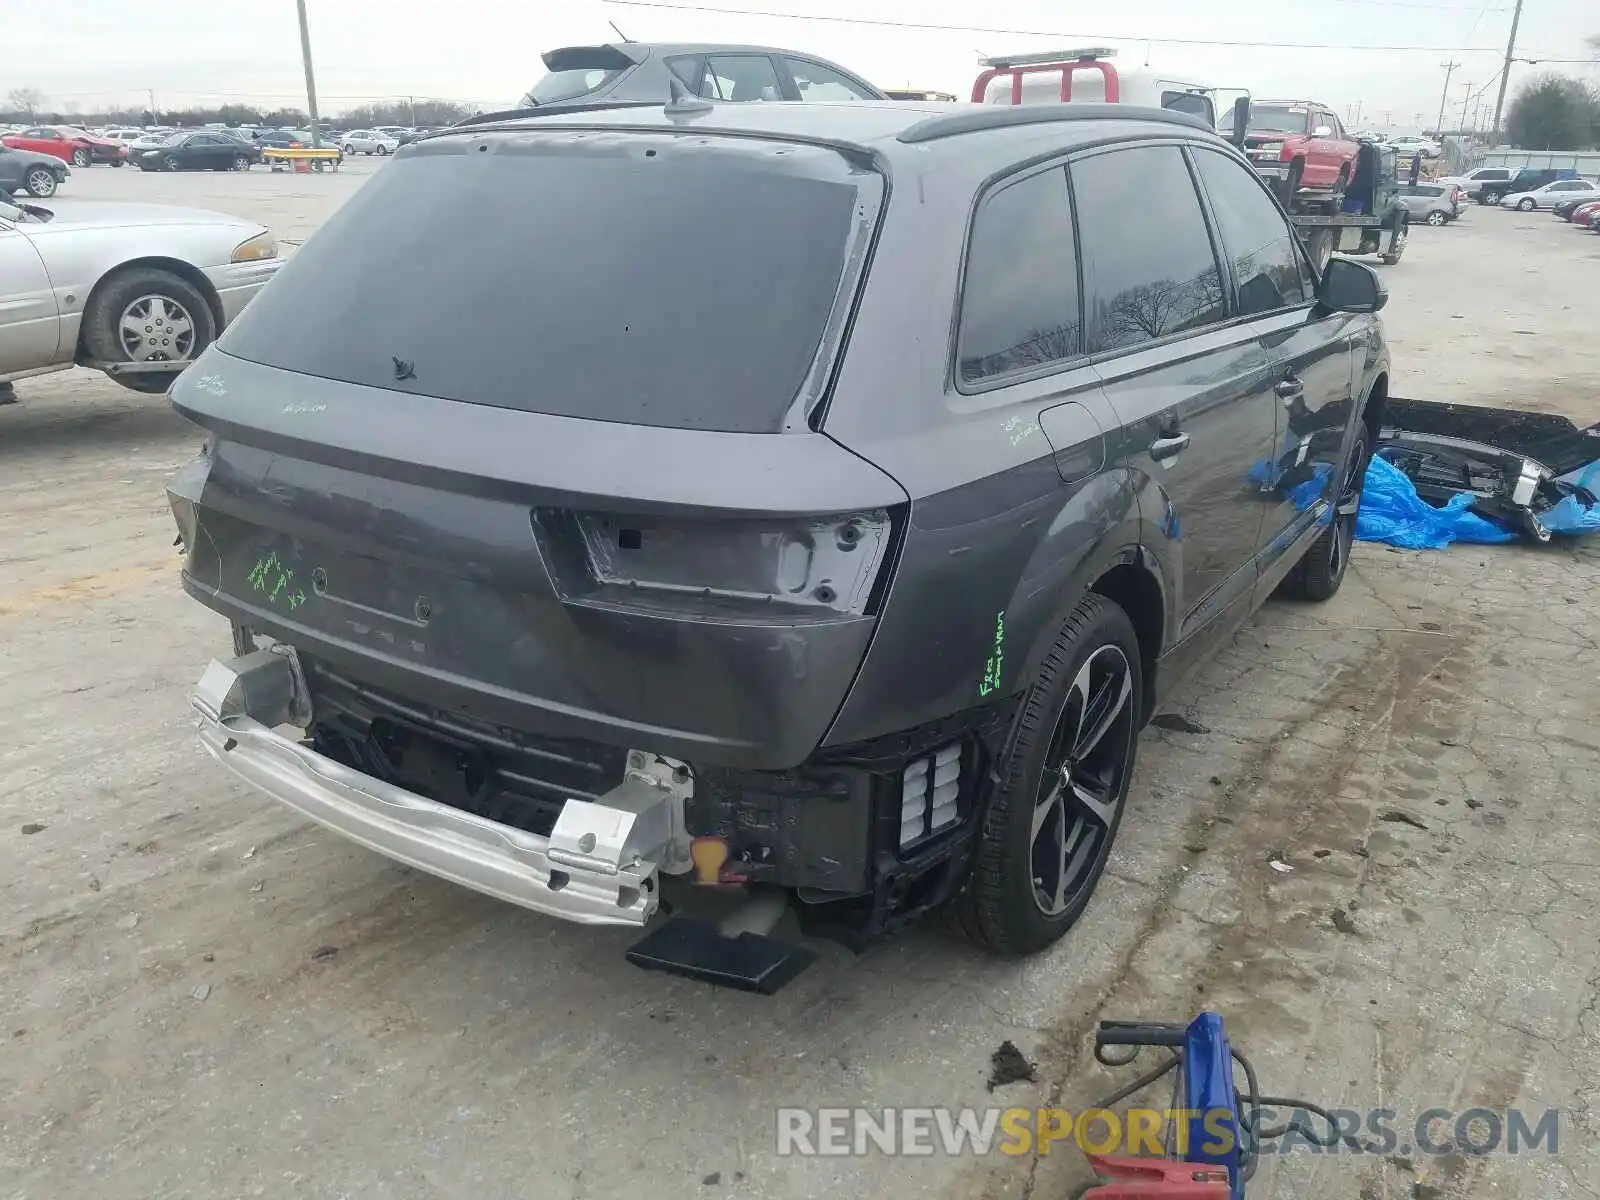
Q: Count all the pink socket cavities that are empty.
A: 0